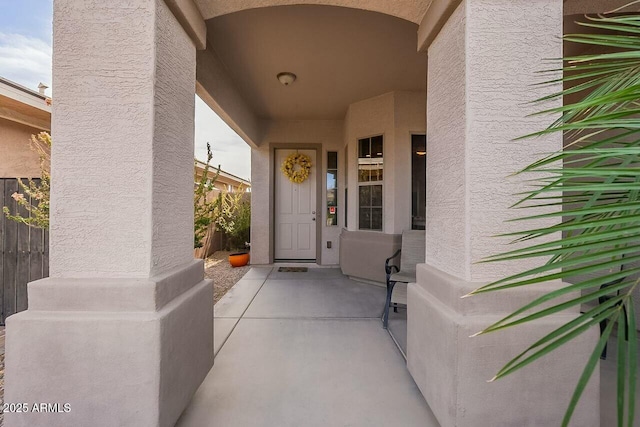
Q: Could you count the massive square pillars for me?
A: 2